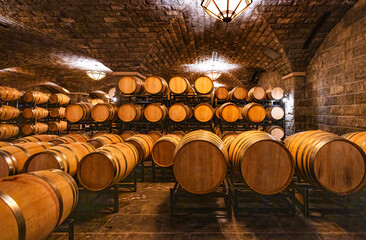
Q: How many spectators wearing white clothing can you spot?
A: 0